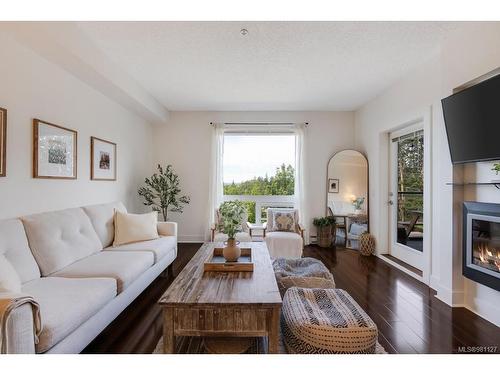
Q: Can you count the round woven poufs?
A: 2